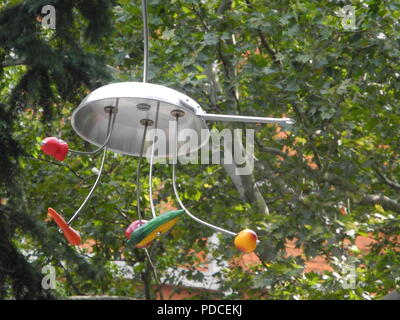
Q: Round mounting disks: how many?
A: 4